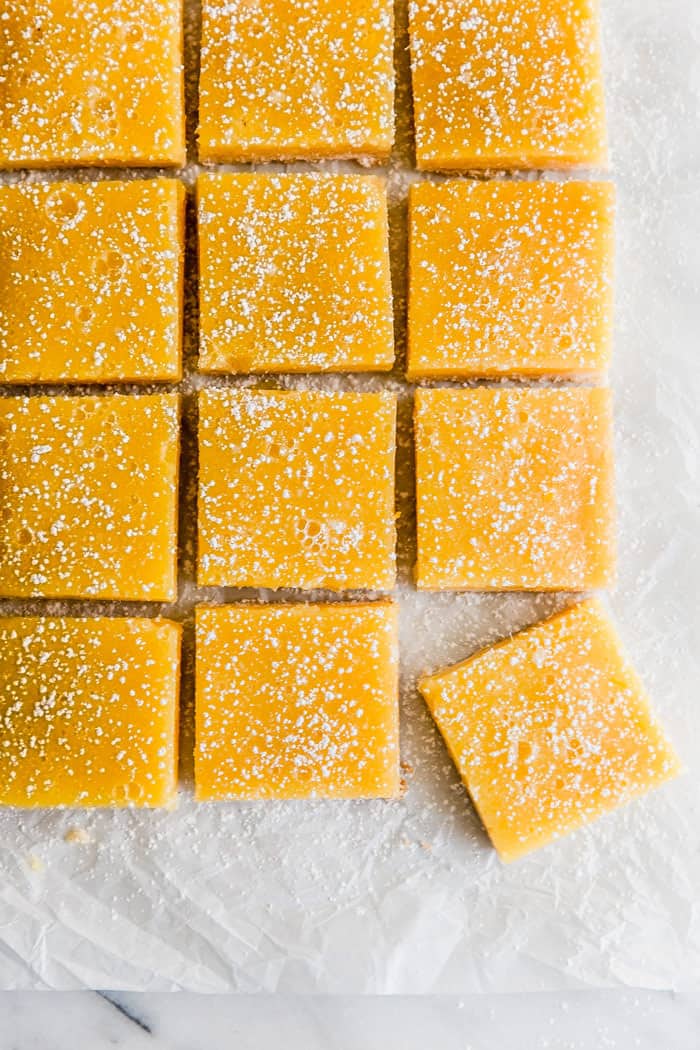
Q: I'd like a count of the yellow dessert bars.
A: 12